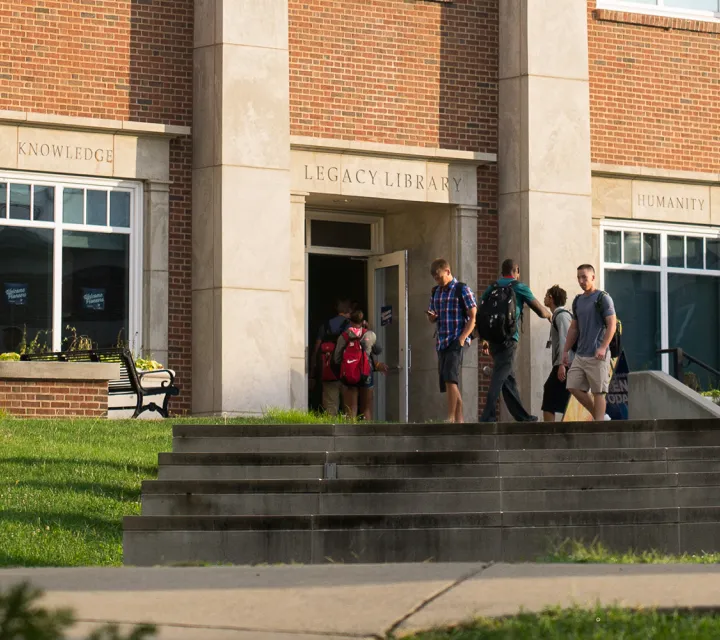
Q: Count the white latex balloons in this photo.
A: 0